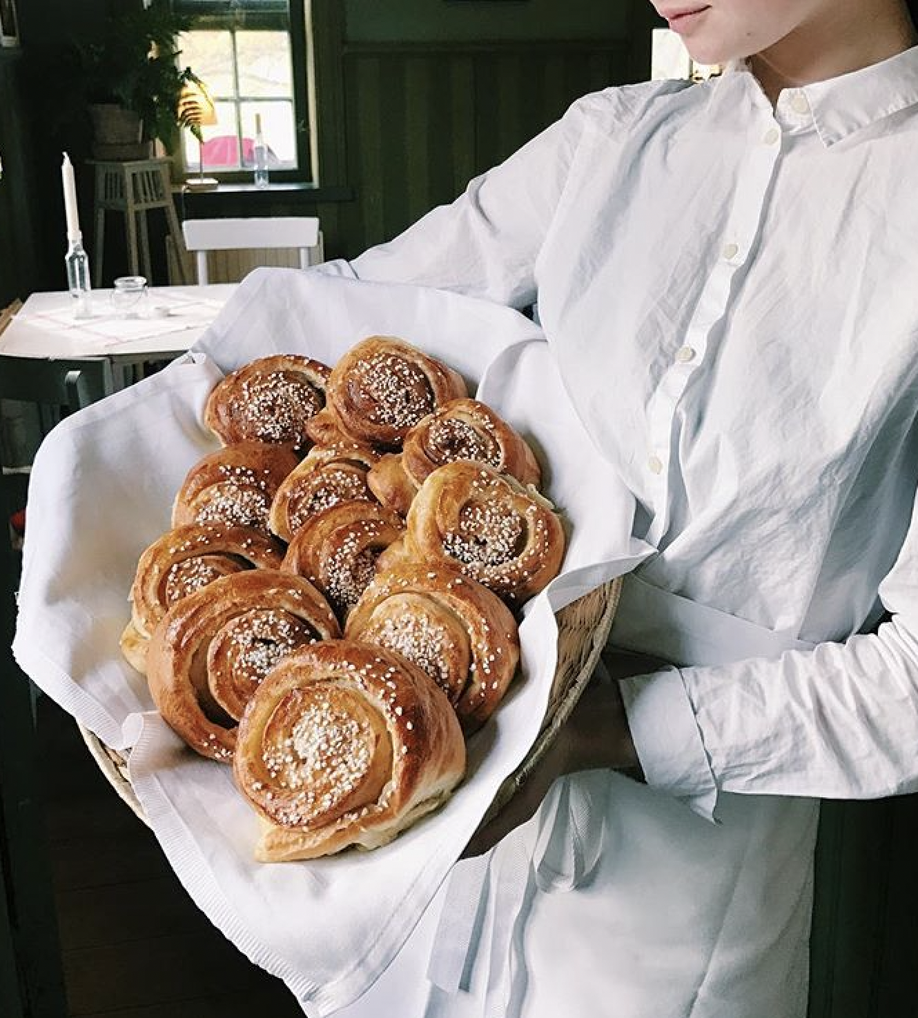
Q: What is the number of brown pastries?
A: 11